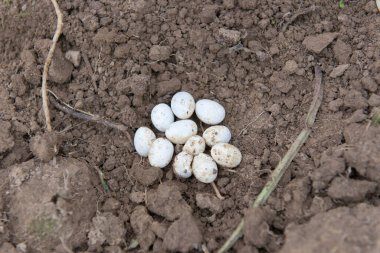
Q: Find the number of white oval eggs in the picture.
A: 11